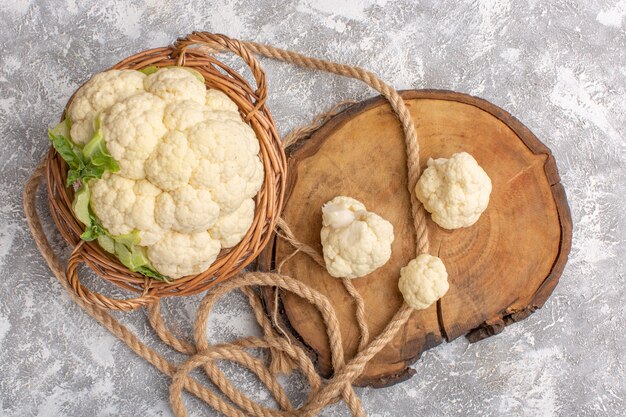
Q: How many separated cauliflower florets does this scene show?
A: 3